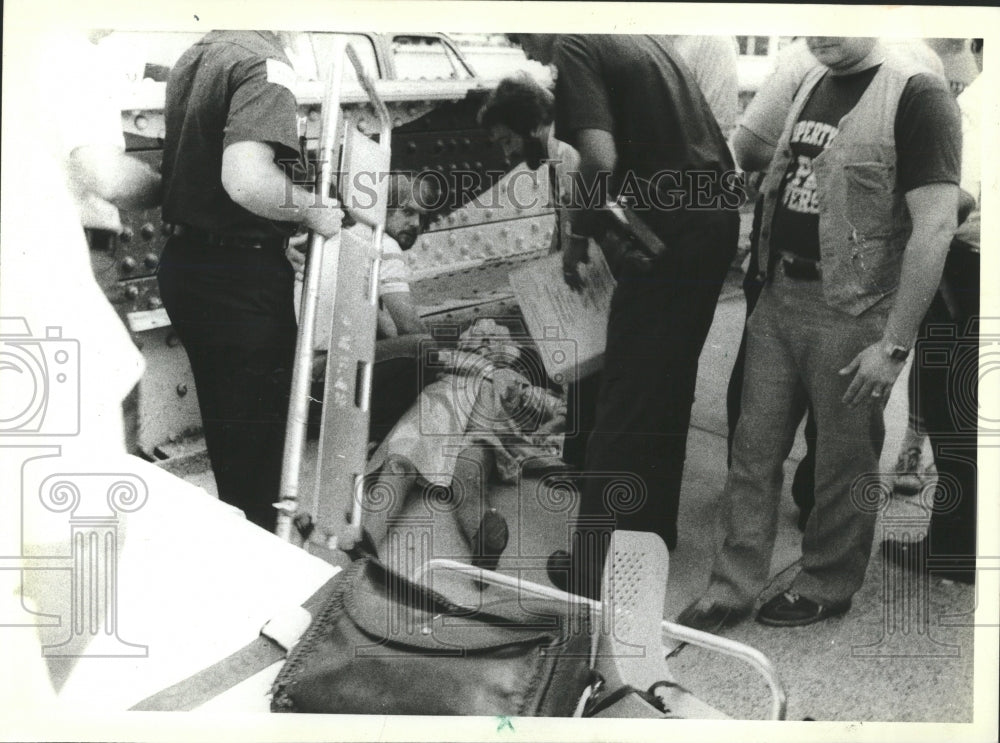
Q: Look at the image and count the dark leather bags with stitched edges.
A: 1